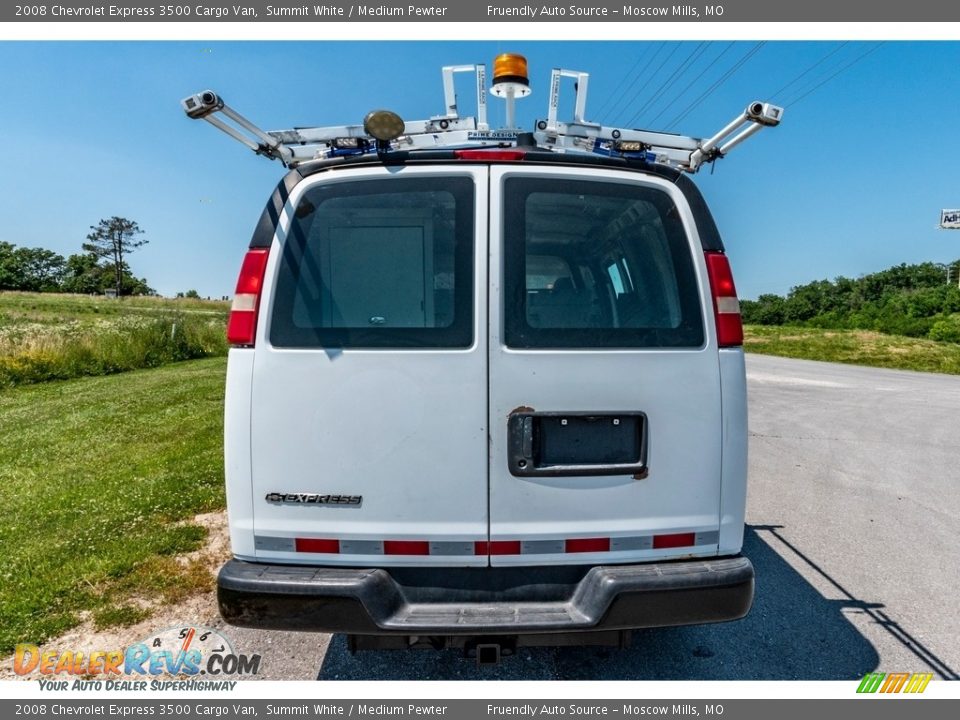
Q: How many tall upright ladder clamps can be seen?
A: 2